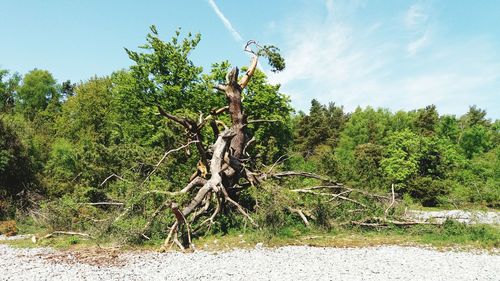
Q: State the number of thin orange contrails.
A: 0